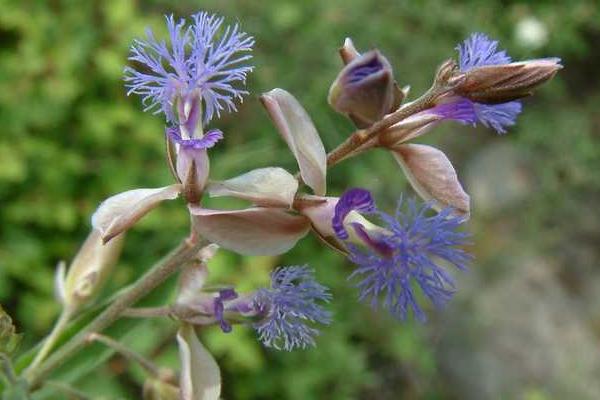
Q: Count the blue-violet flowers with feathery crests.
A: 4